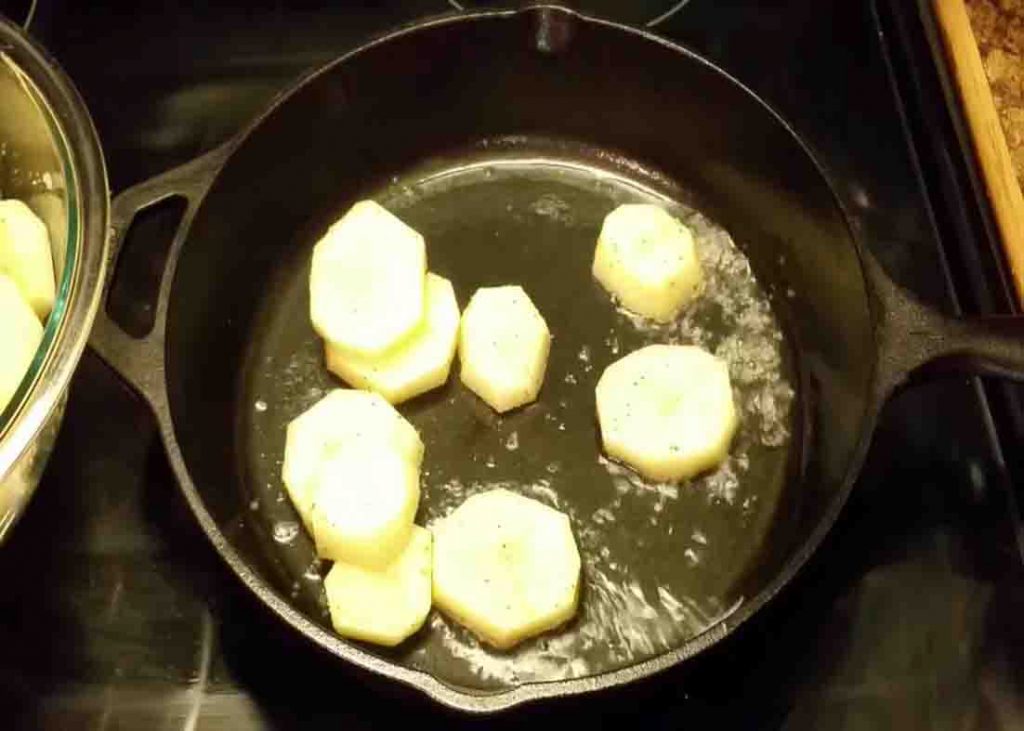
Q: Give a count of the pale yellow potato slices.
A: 11